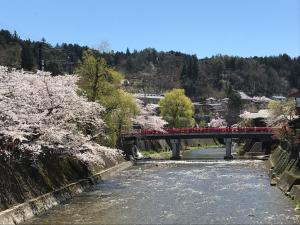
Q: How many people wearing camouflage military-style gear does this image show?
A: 0